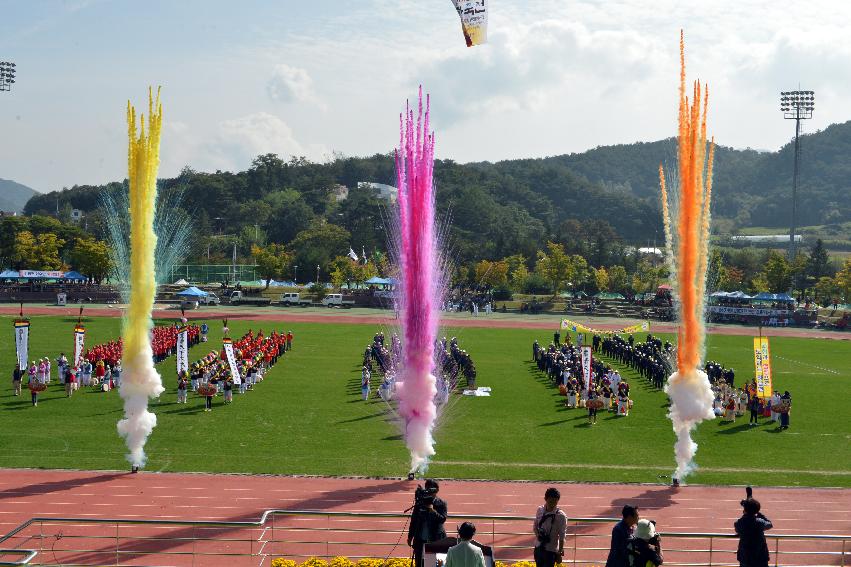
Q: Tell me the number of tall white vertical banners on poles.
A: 5